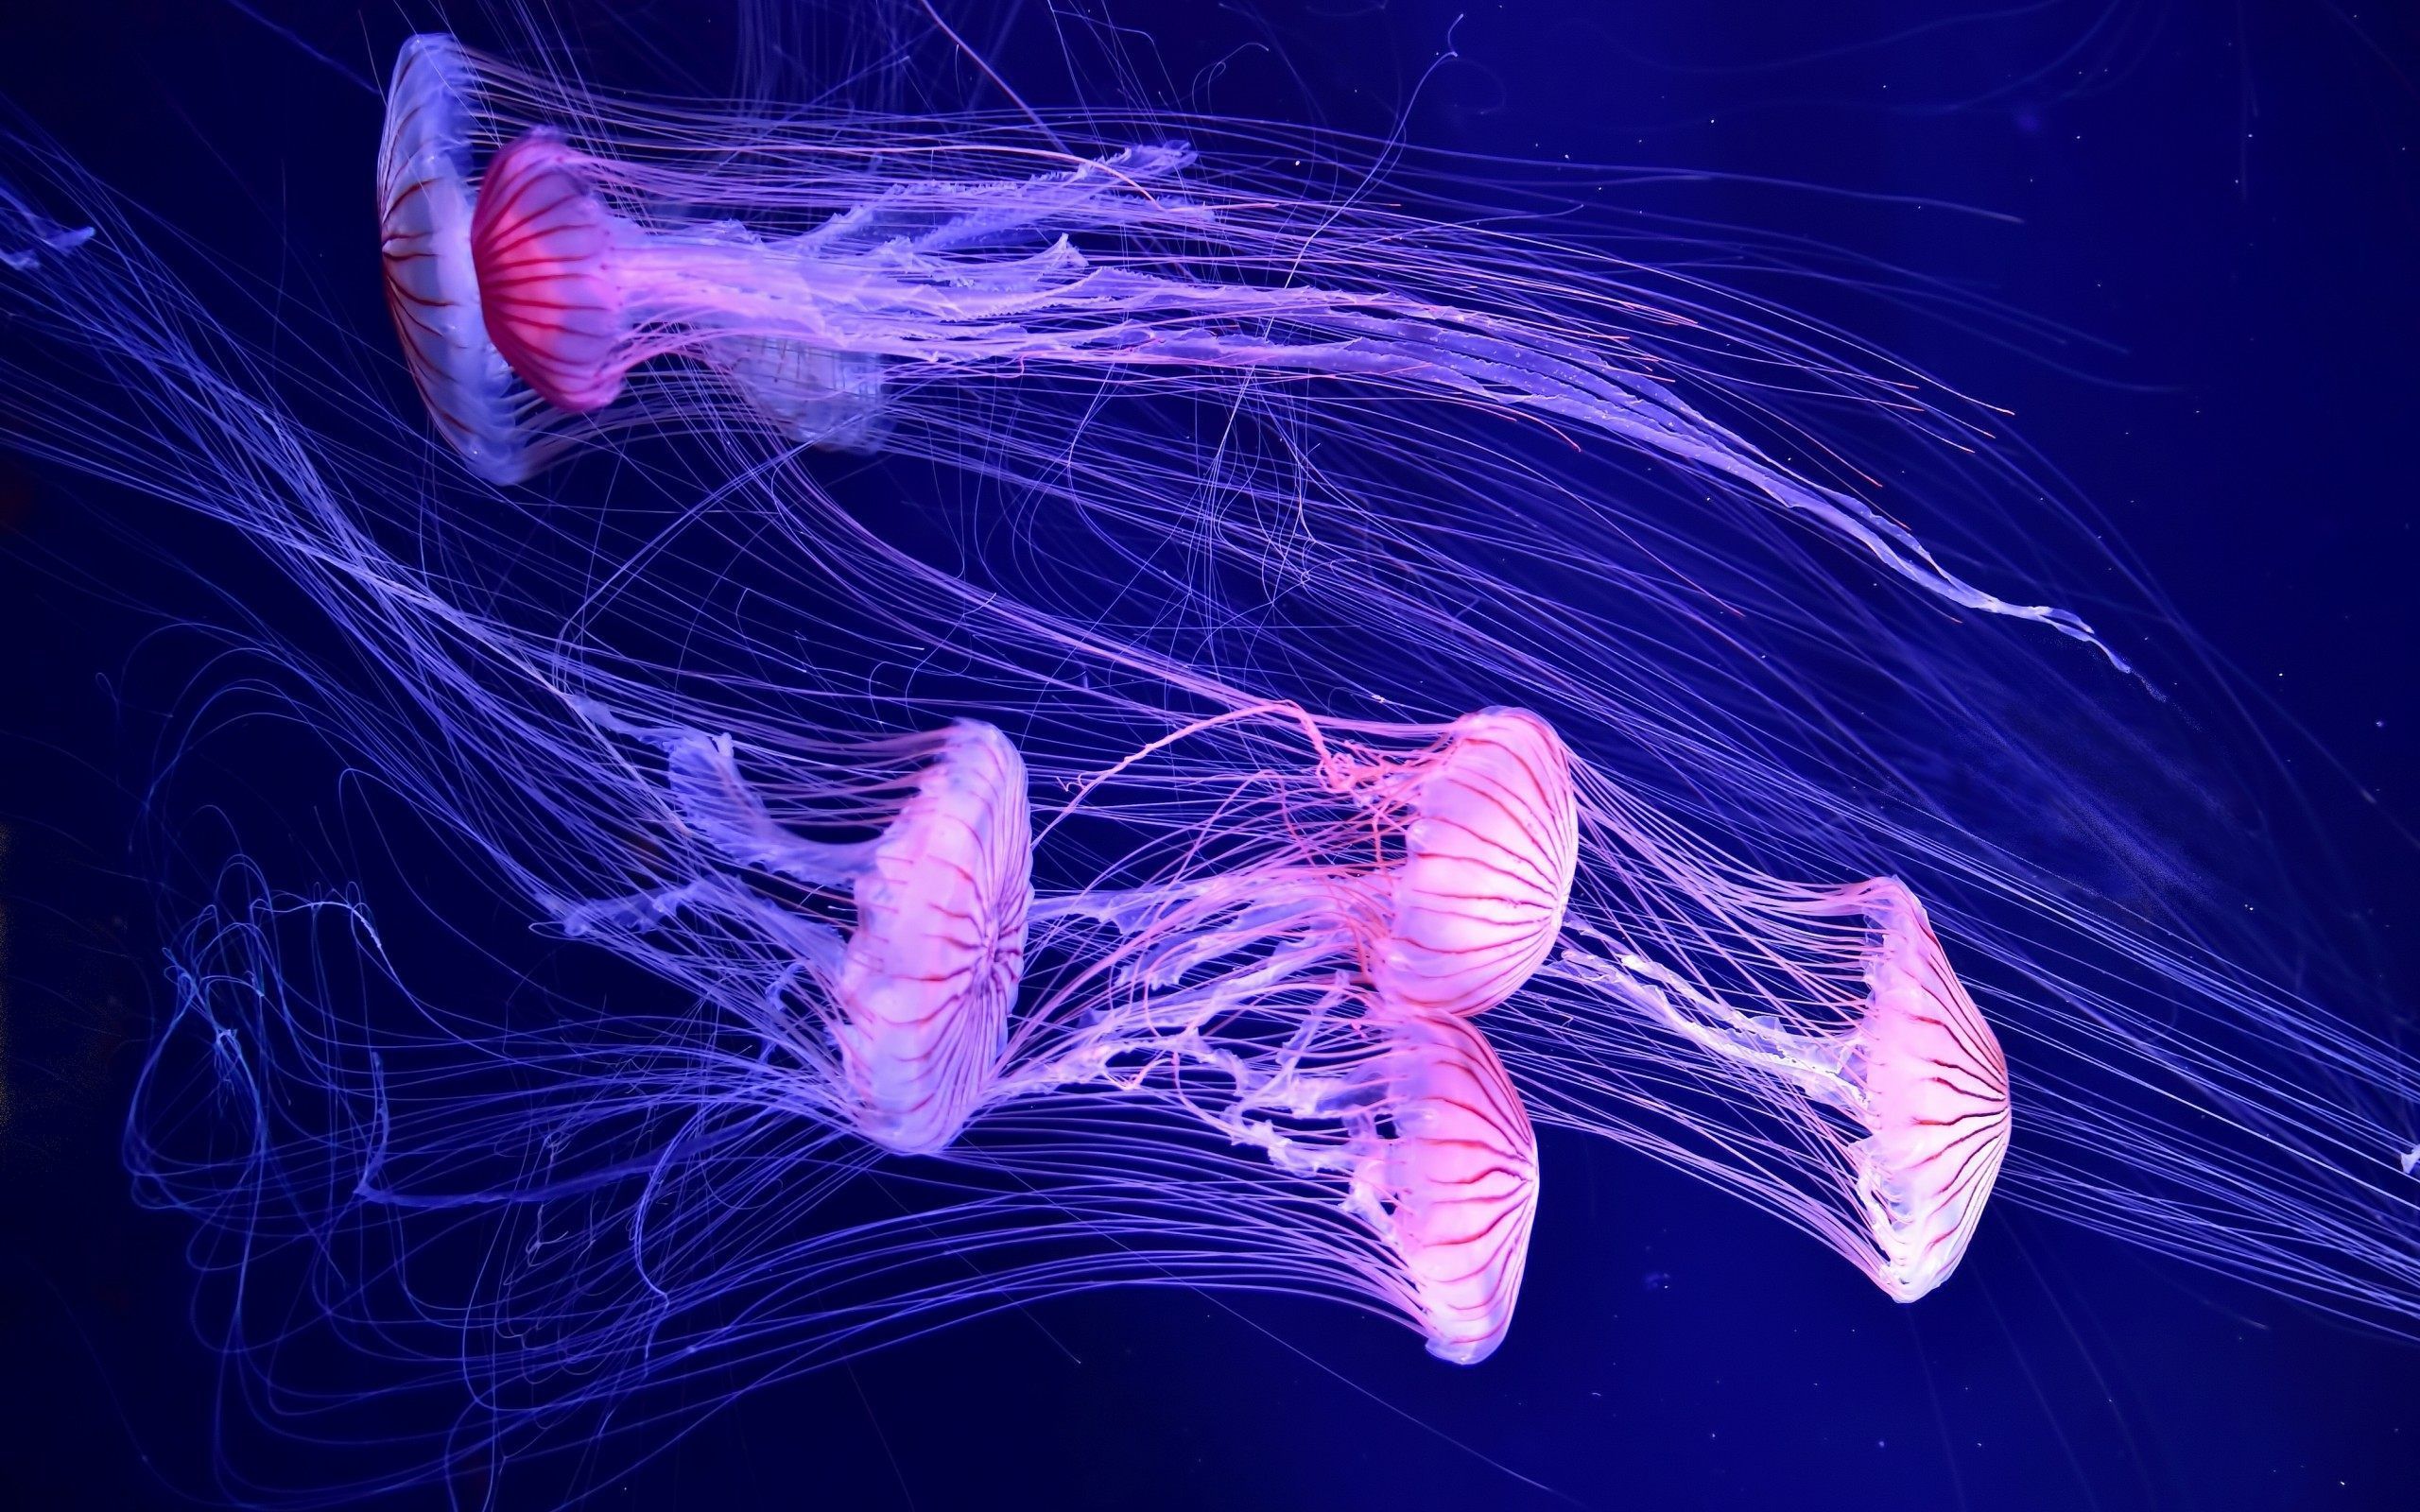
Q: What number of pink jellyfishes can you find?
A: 5